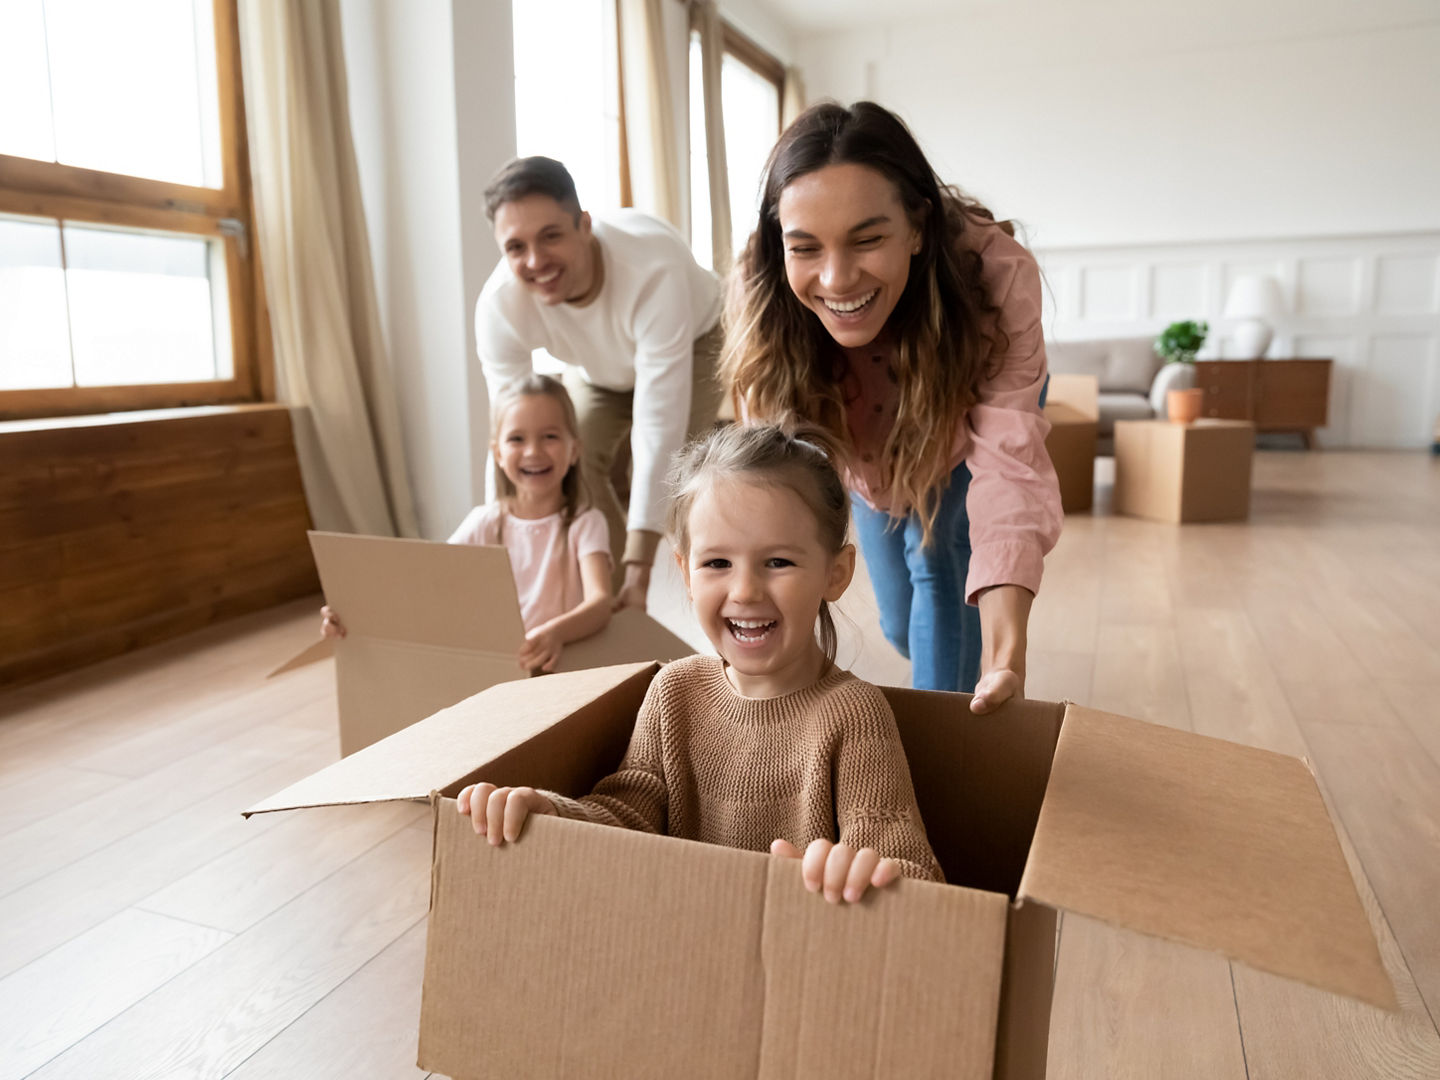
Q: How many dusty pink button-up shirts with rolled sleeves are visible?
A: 1